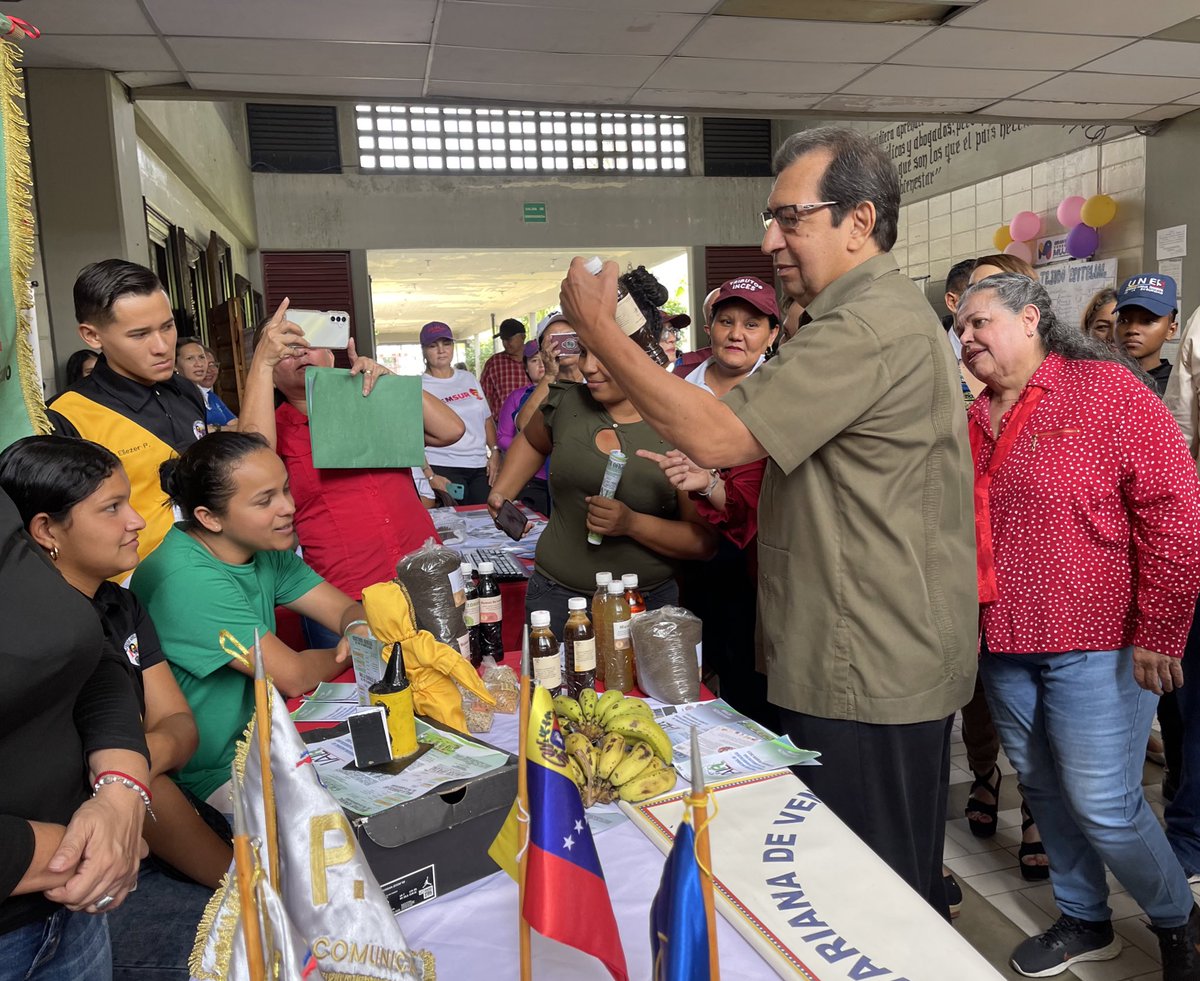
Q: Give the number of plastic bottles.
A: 8